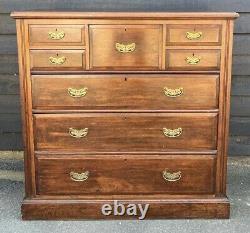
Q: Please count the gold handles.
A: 11